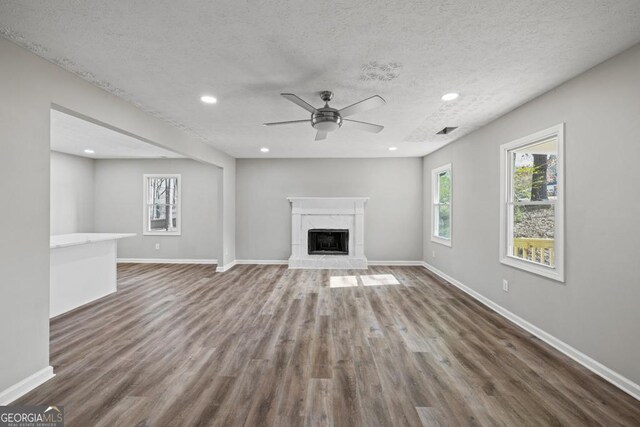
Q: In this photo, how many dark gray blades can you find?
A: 5